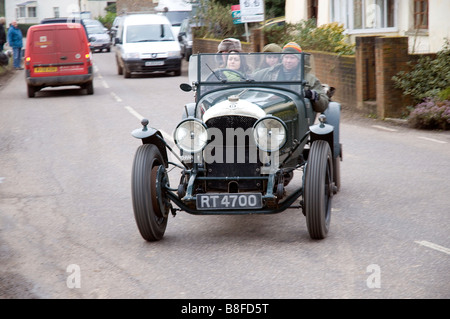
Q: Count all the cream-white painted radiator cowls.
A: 1